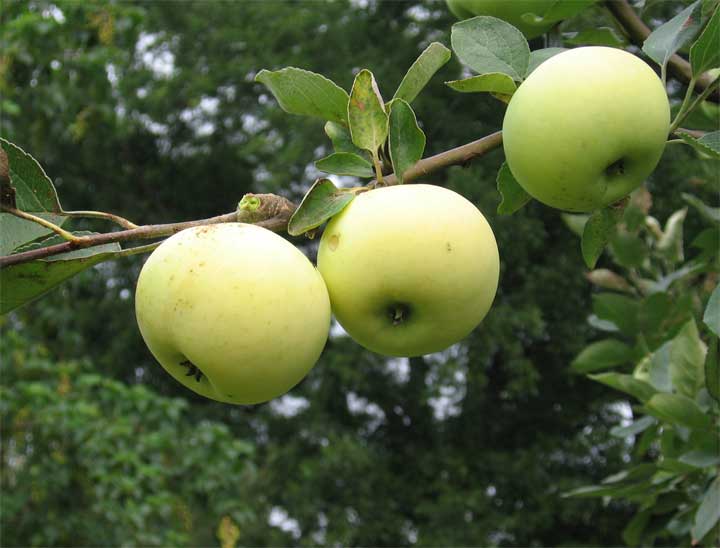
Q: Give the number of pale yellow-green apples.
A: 3